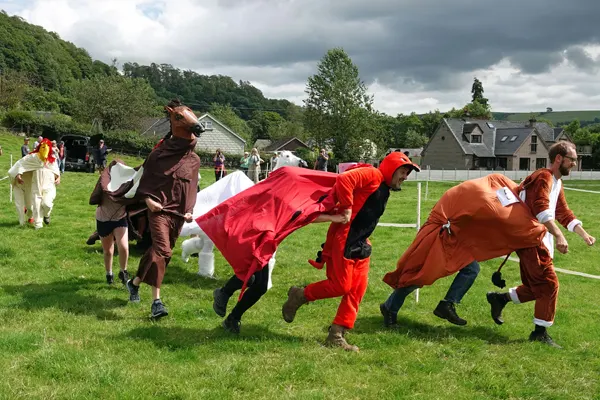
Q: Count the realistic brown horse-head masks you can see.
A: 1